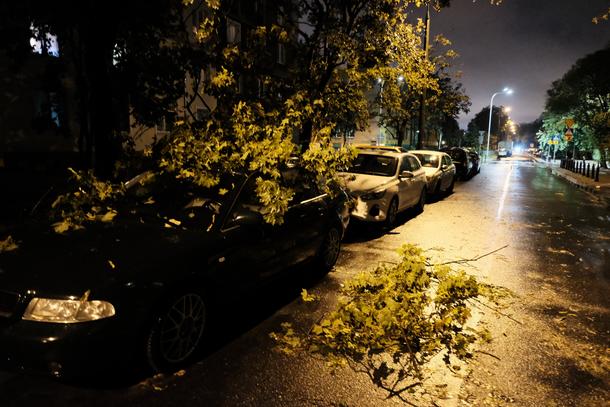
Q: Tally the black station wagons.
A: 1